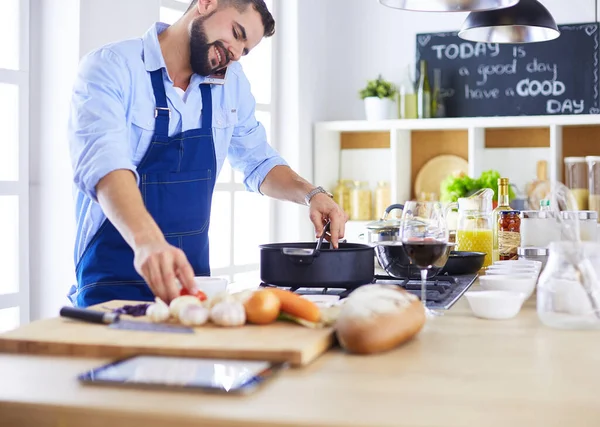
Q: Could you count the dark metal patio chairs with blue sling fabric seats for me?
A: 0